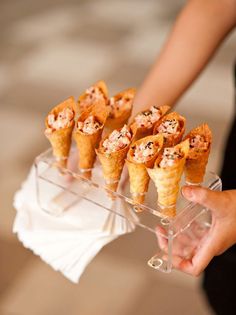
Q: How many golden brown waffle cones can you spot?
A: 10